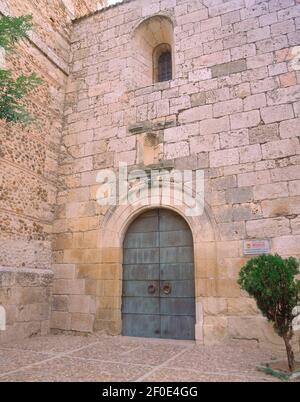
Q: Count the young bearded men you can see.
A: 0